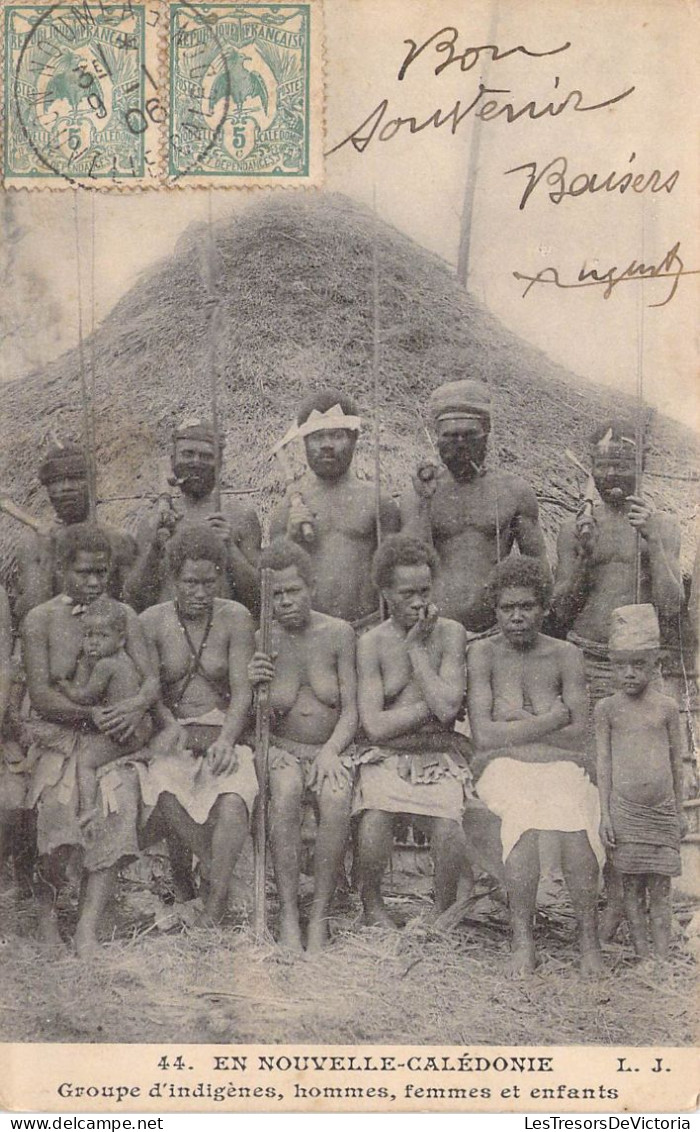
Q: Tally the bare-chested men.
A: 5